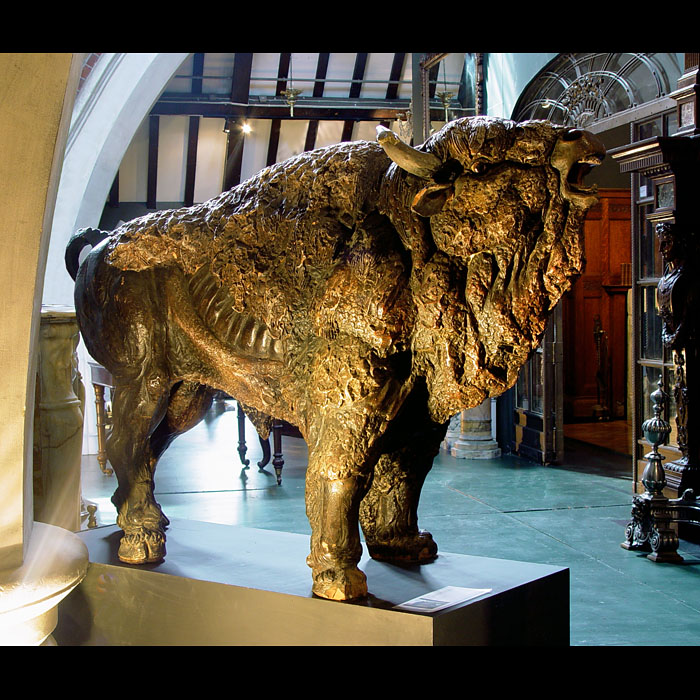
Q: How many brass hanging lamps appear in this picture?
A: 2